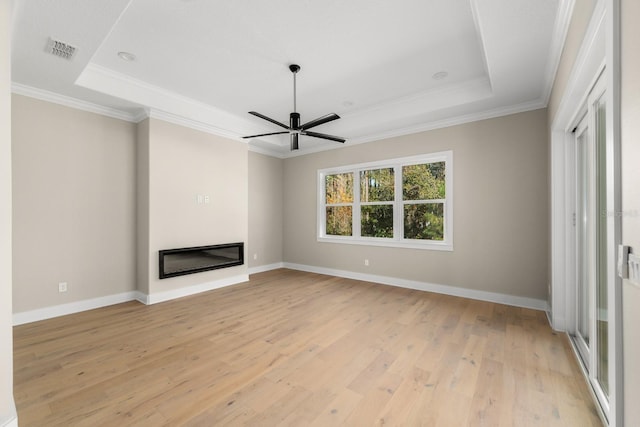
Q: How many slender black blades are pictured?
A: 5